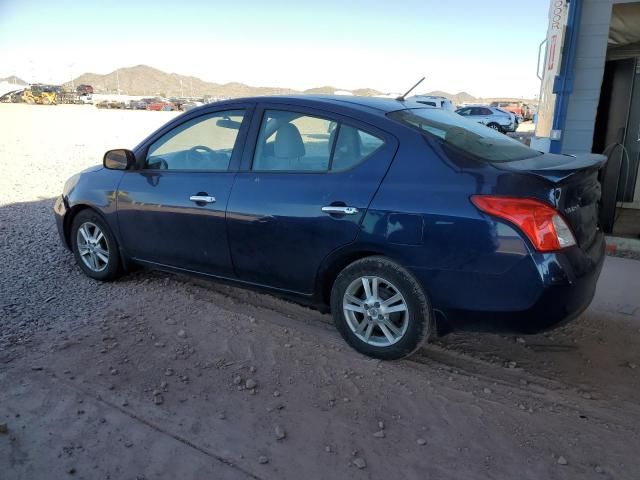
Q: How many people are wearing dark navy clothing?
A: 0